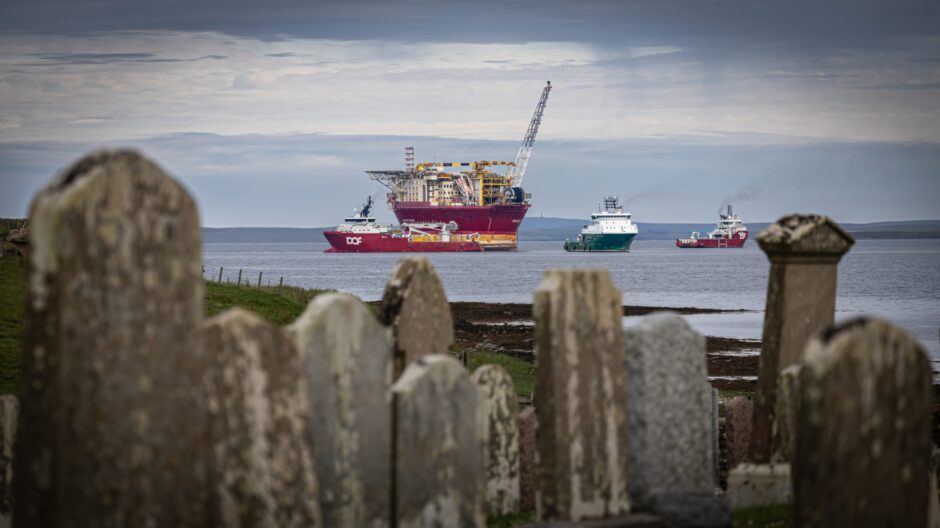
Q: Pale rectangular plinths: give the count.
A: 1